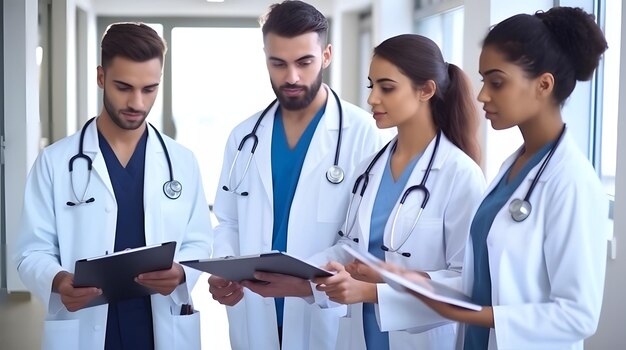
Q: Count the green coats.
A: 0